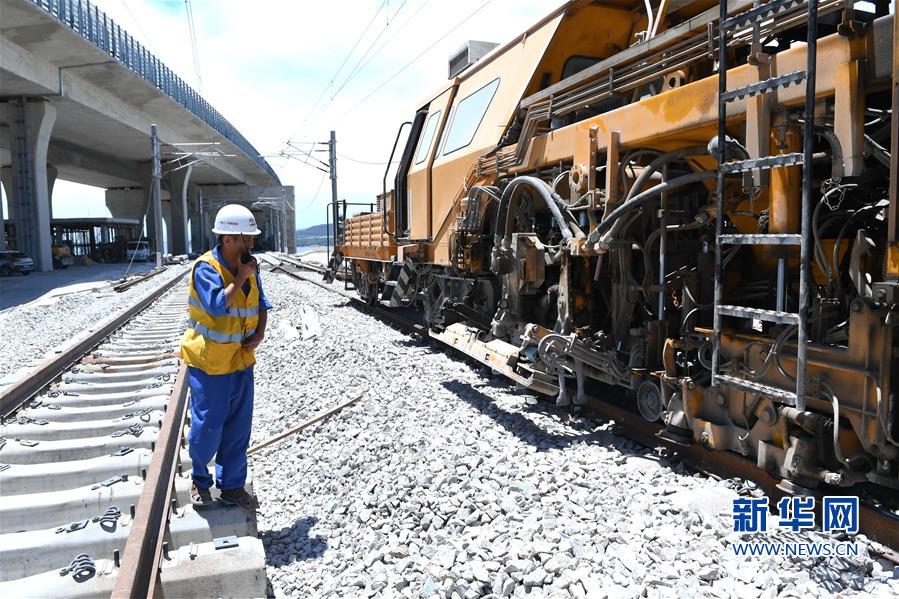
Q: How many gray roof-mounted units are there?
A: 1